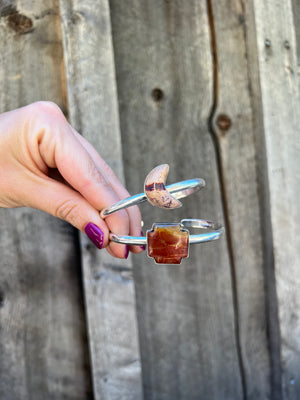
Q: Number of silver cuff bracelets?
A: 2